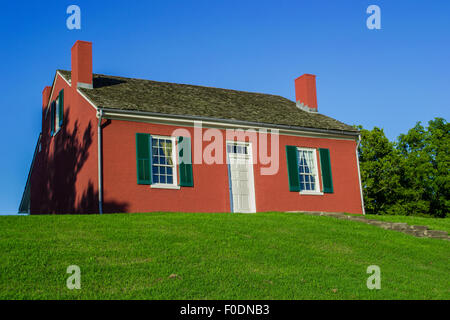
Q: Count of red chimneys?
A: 3